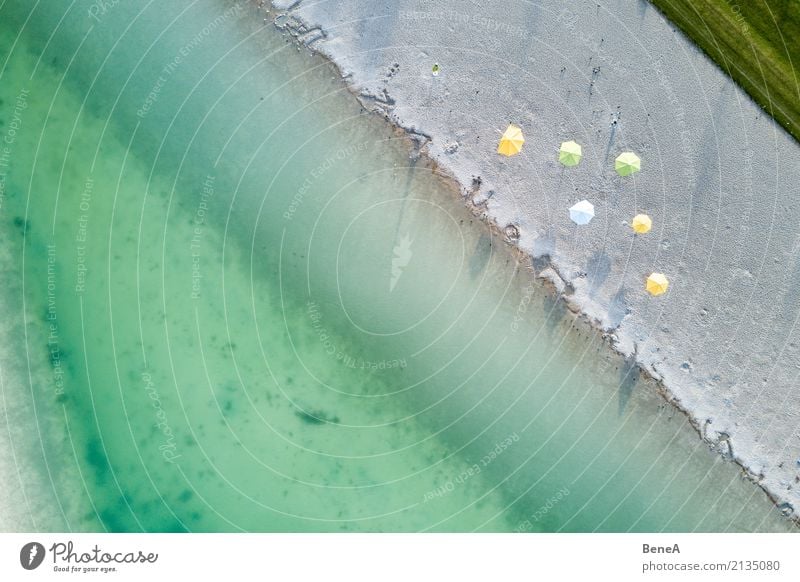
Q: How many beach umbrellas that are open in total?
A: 6